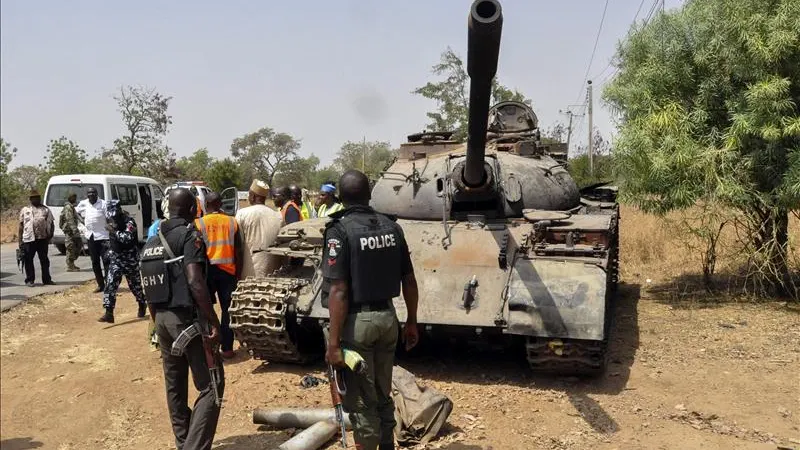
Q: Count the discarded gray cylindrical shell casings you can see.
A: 2